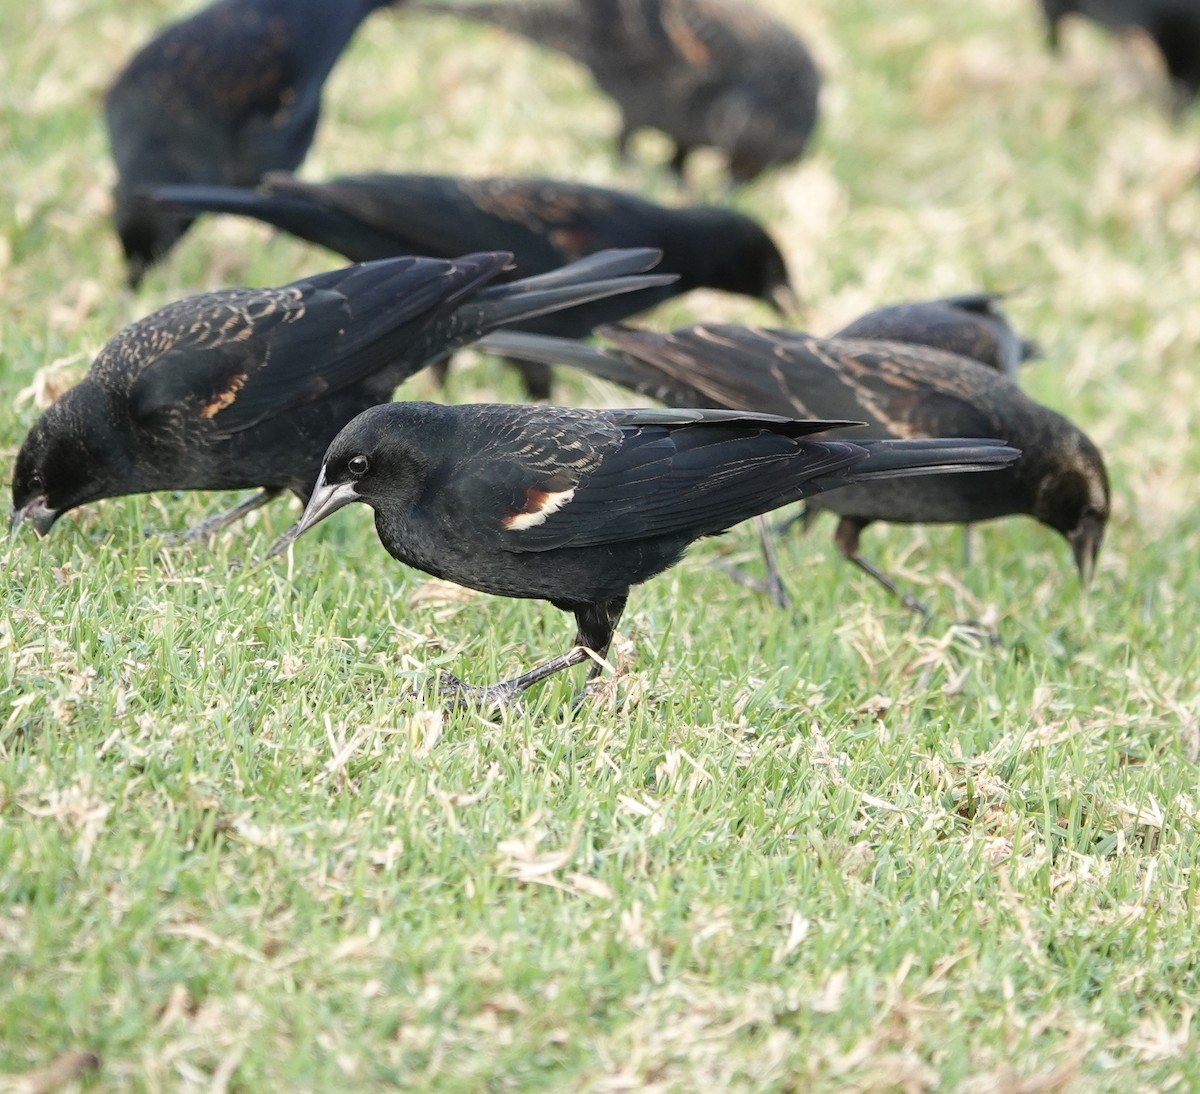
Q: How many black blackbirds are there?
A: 8